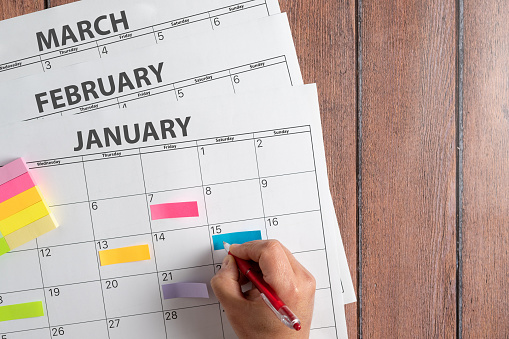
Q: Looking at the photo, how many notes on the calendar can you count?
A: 5